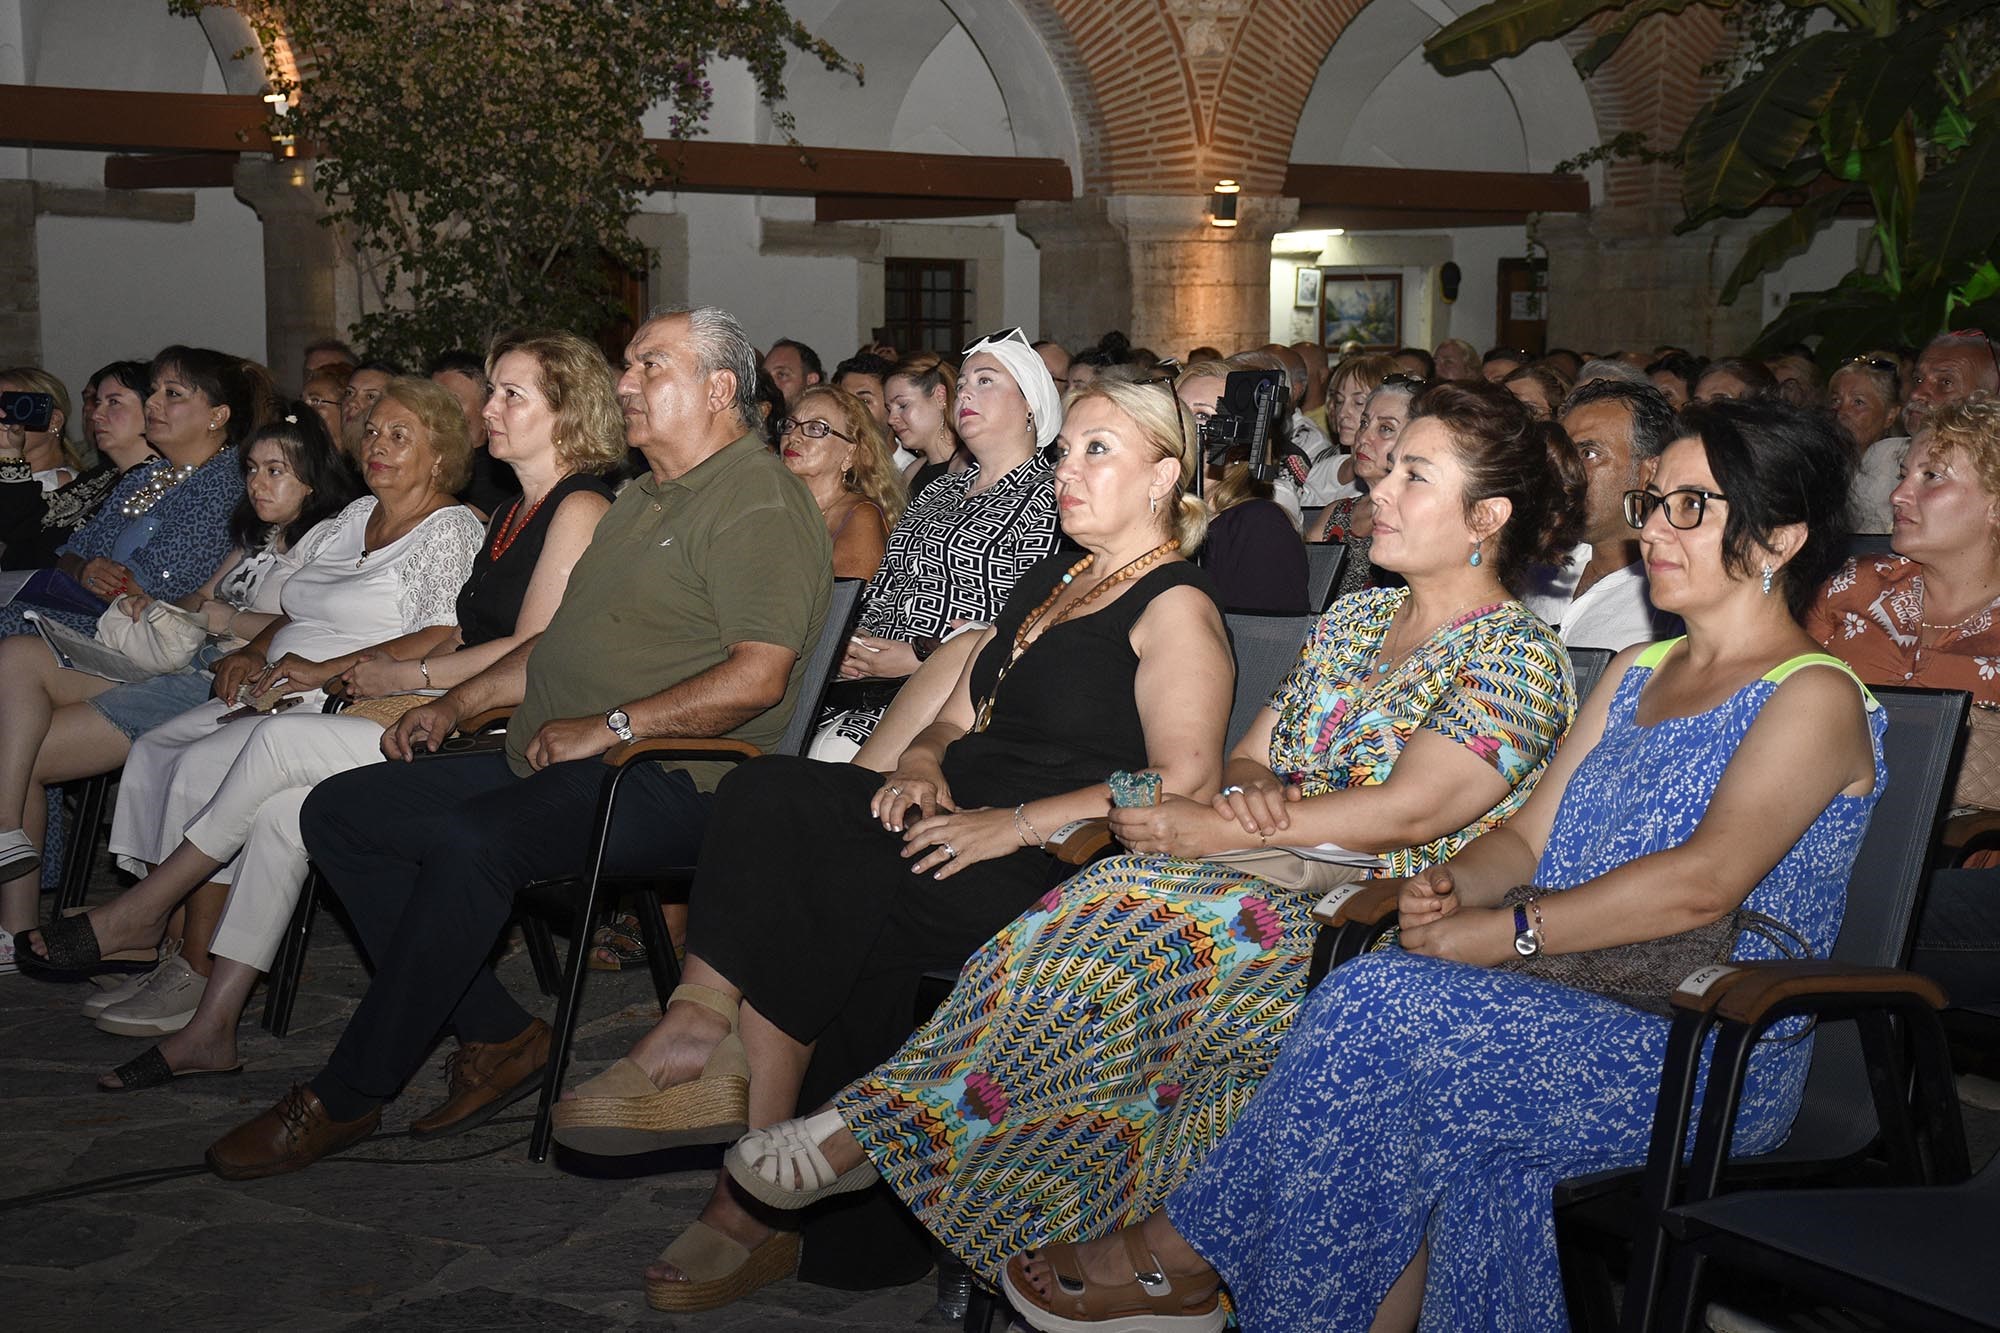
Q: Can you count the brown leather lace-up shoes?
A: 2